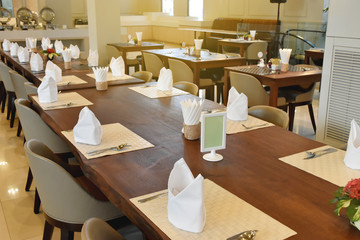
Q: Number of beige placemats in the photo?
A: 8